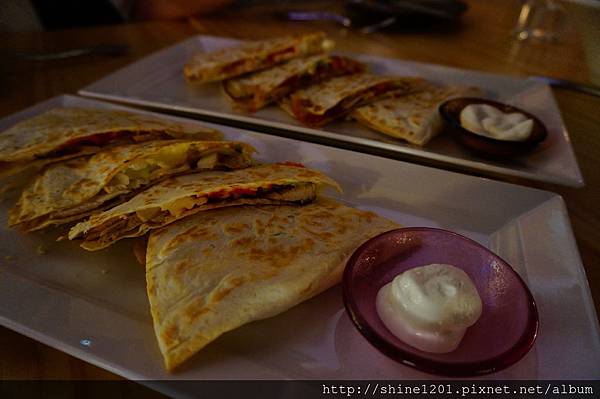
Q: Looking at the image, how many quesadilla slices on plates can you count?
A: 8